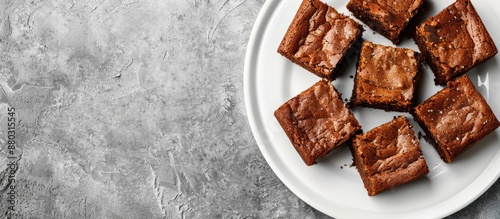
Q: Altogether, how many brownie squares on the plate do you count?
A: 7